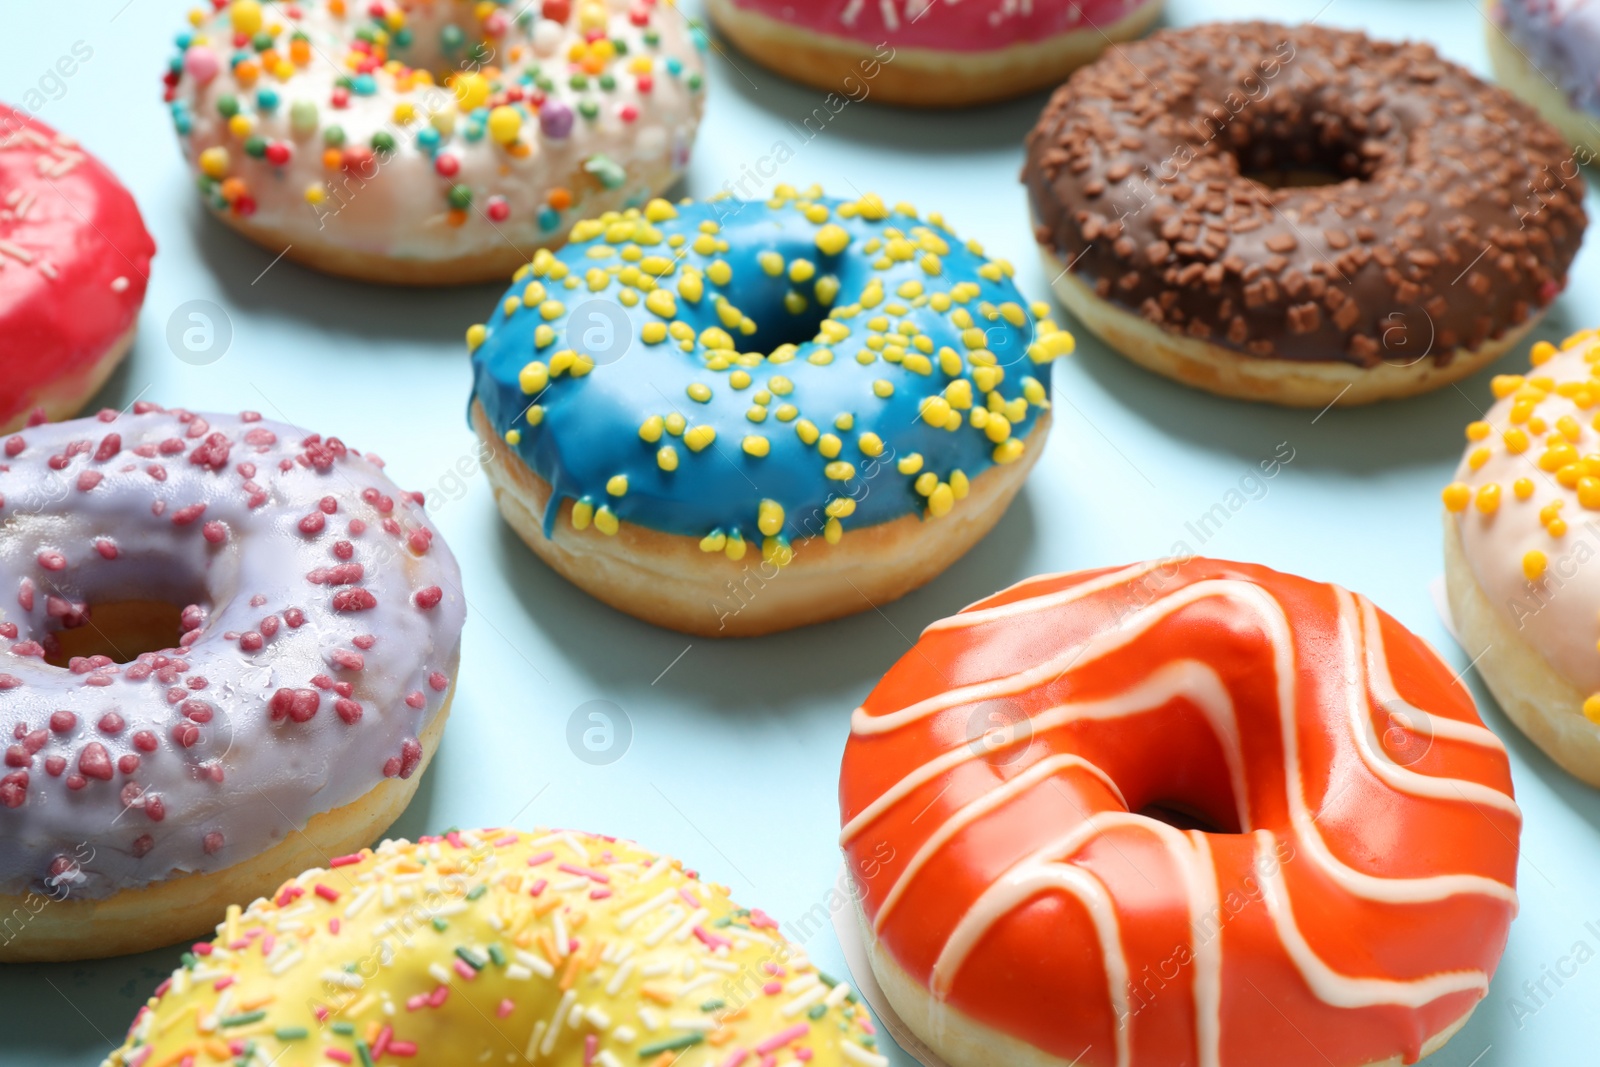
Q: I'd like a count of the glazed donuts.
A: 10